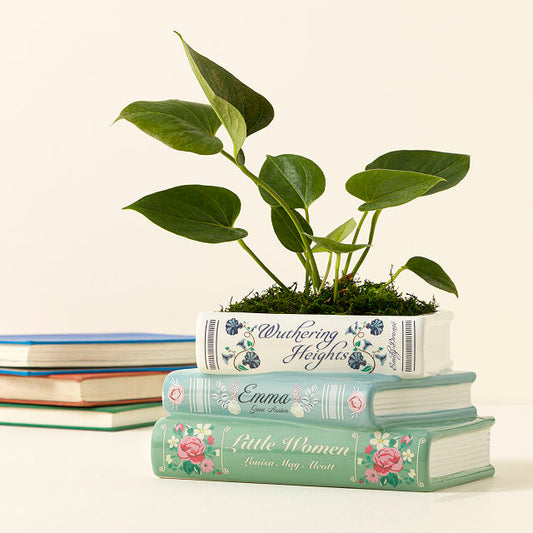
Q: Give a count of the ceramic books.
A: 3